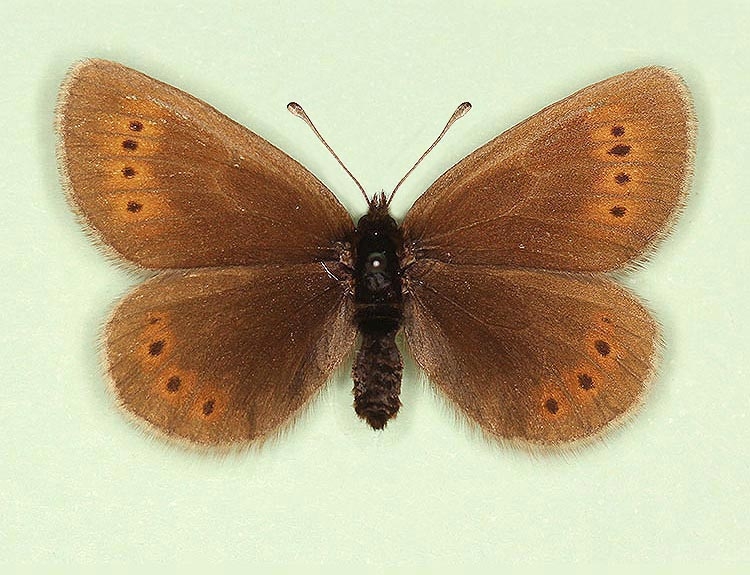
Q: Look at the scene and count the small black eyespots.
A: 14